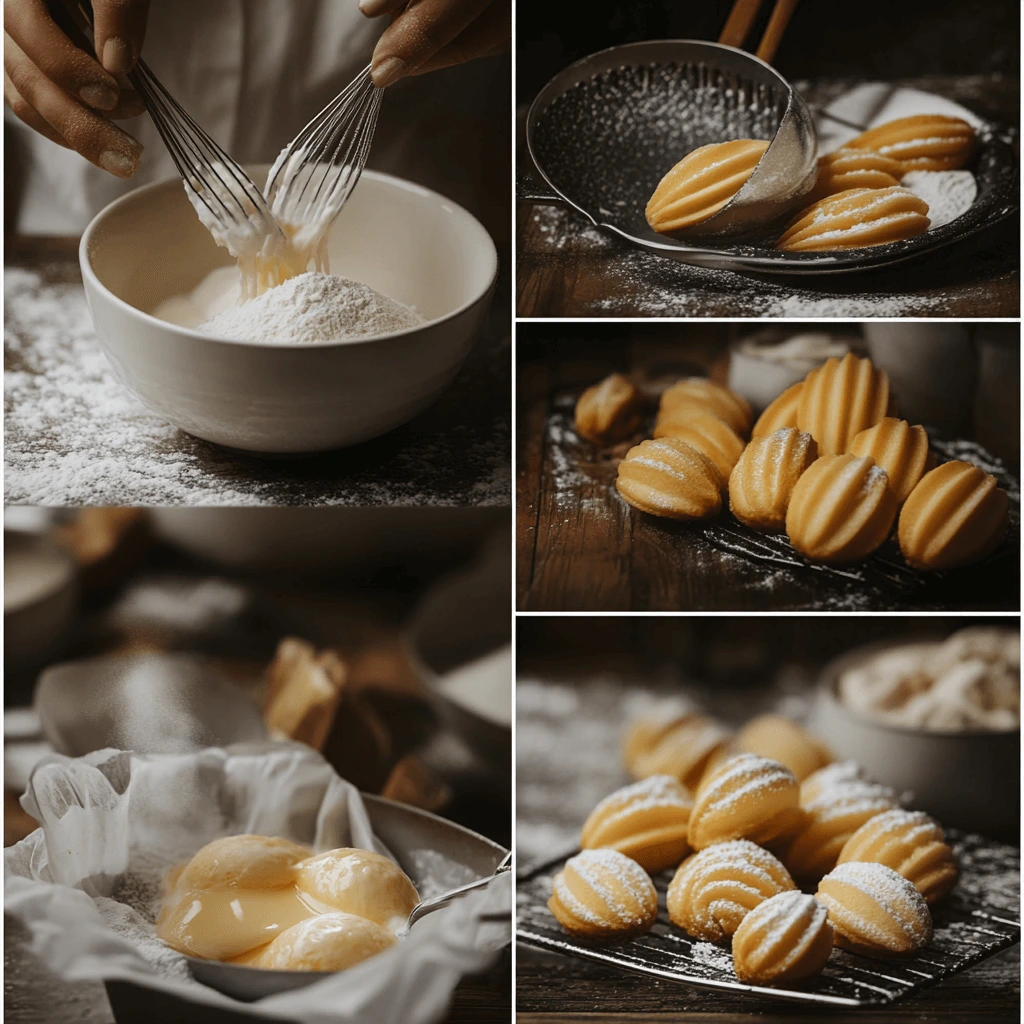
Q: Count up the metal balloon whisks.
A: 2